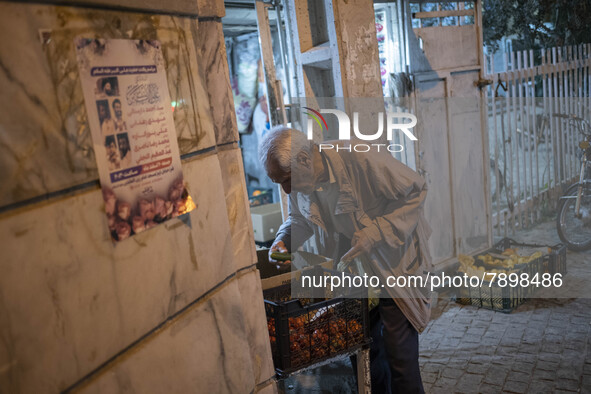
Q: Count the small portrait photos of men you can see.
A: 5